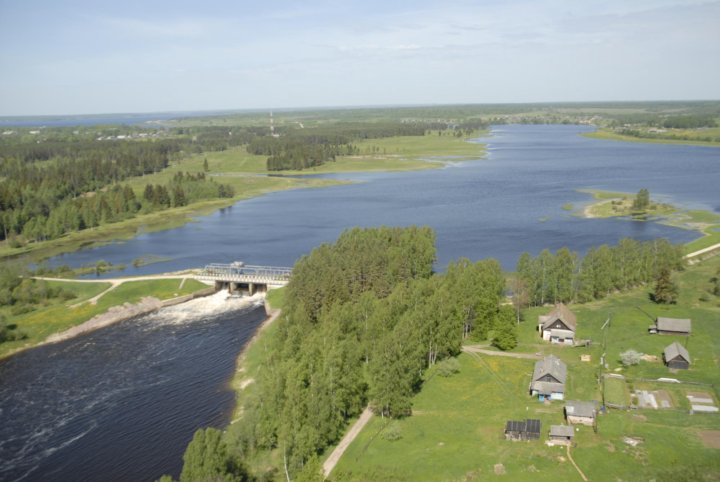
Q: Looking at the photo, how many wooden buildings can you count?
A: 7